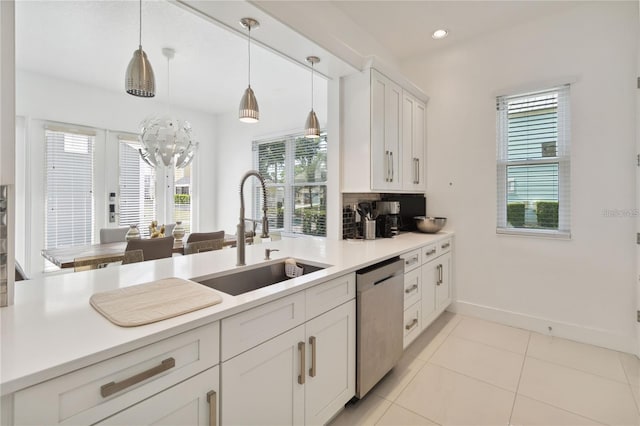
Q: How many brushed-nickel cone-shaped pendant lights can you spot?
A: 3